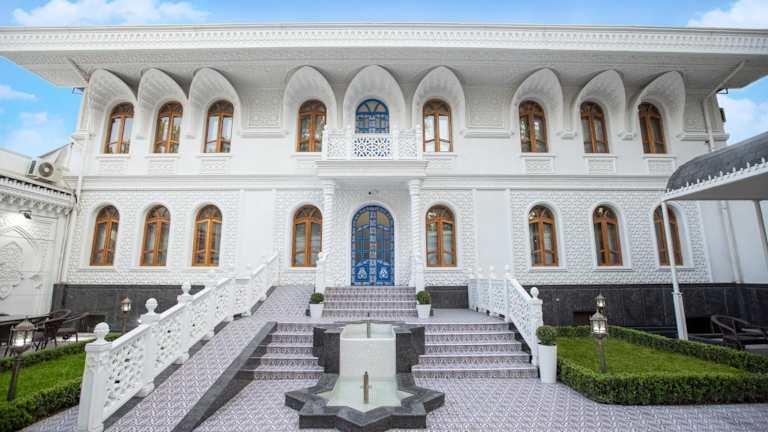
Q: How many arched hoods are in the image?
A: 9